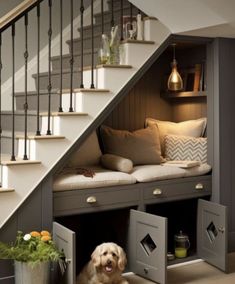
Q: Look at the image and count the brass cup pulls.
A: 3